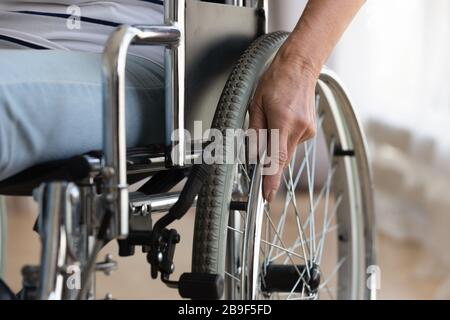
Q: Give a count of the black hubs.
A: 1